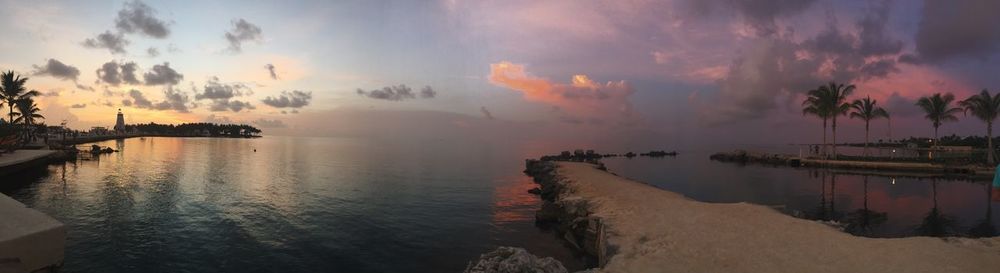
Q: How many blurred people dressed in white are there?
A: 0